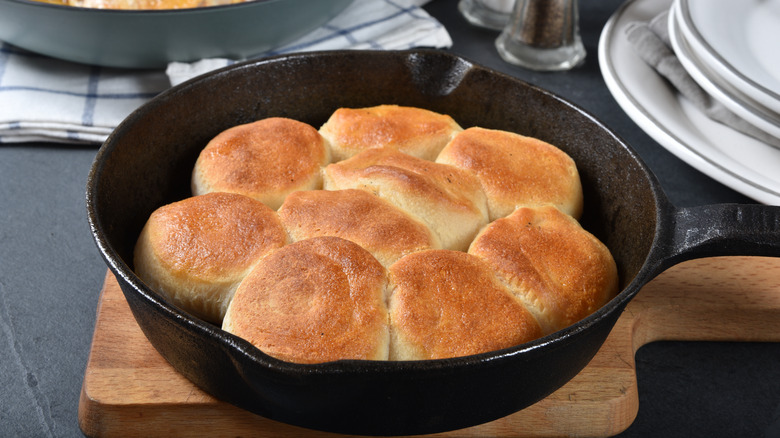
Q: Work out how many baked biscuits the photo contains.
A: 9